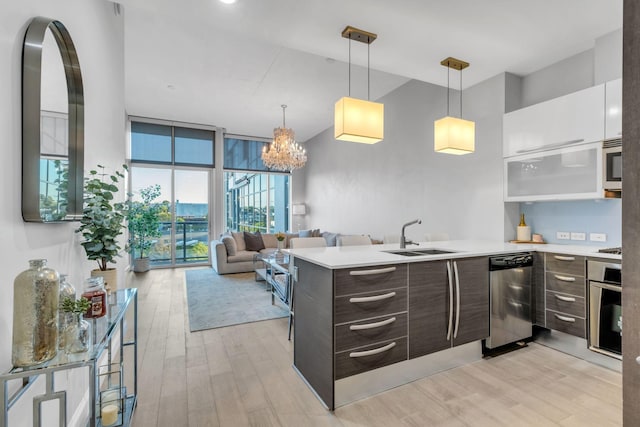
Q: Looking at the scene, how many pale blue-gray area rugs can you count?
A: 1